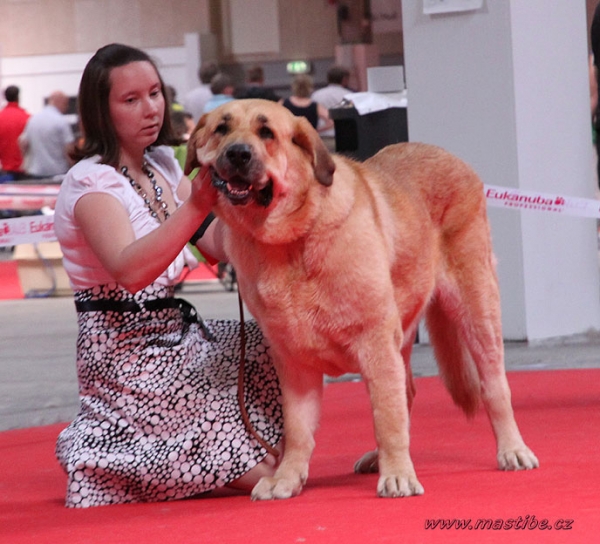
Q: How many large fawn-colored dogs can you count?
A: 1